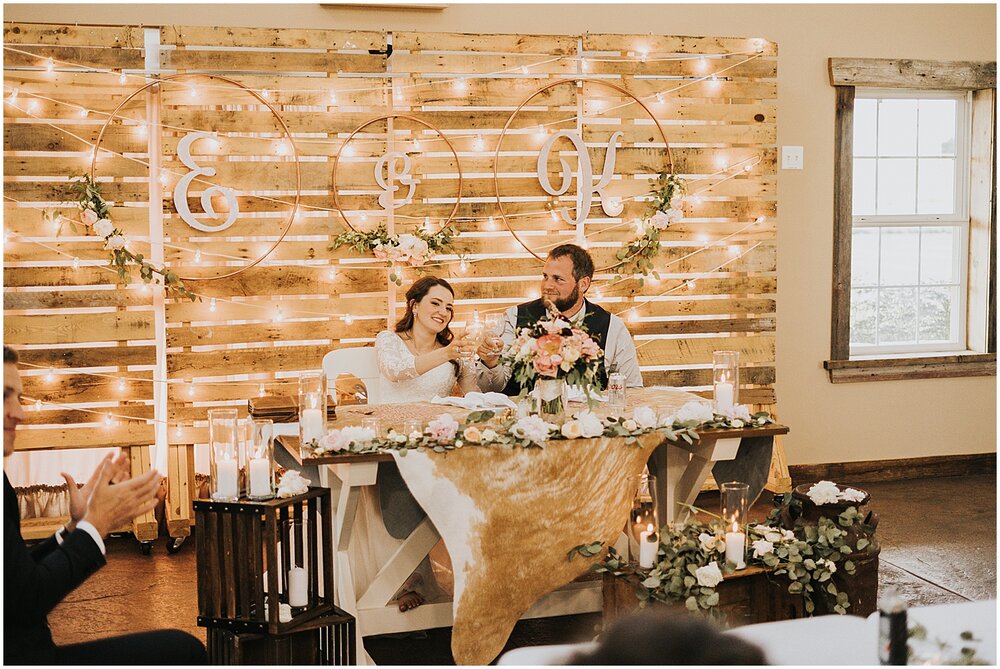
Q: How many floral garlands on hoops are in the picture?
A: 3